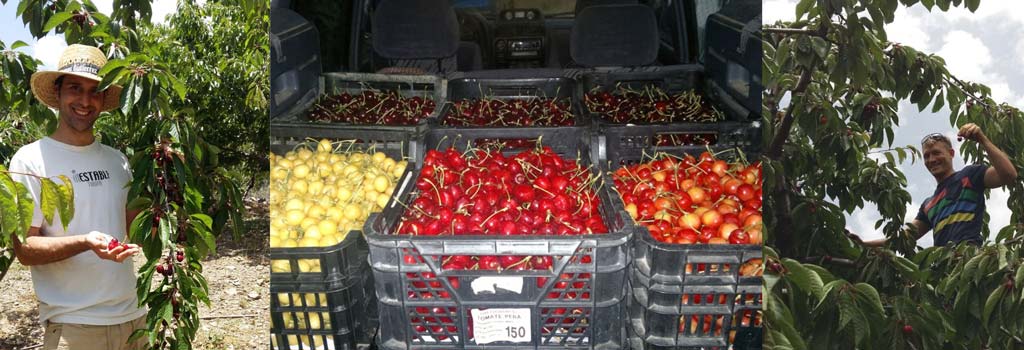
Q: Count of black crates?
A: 6